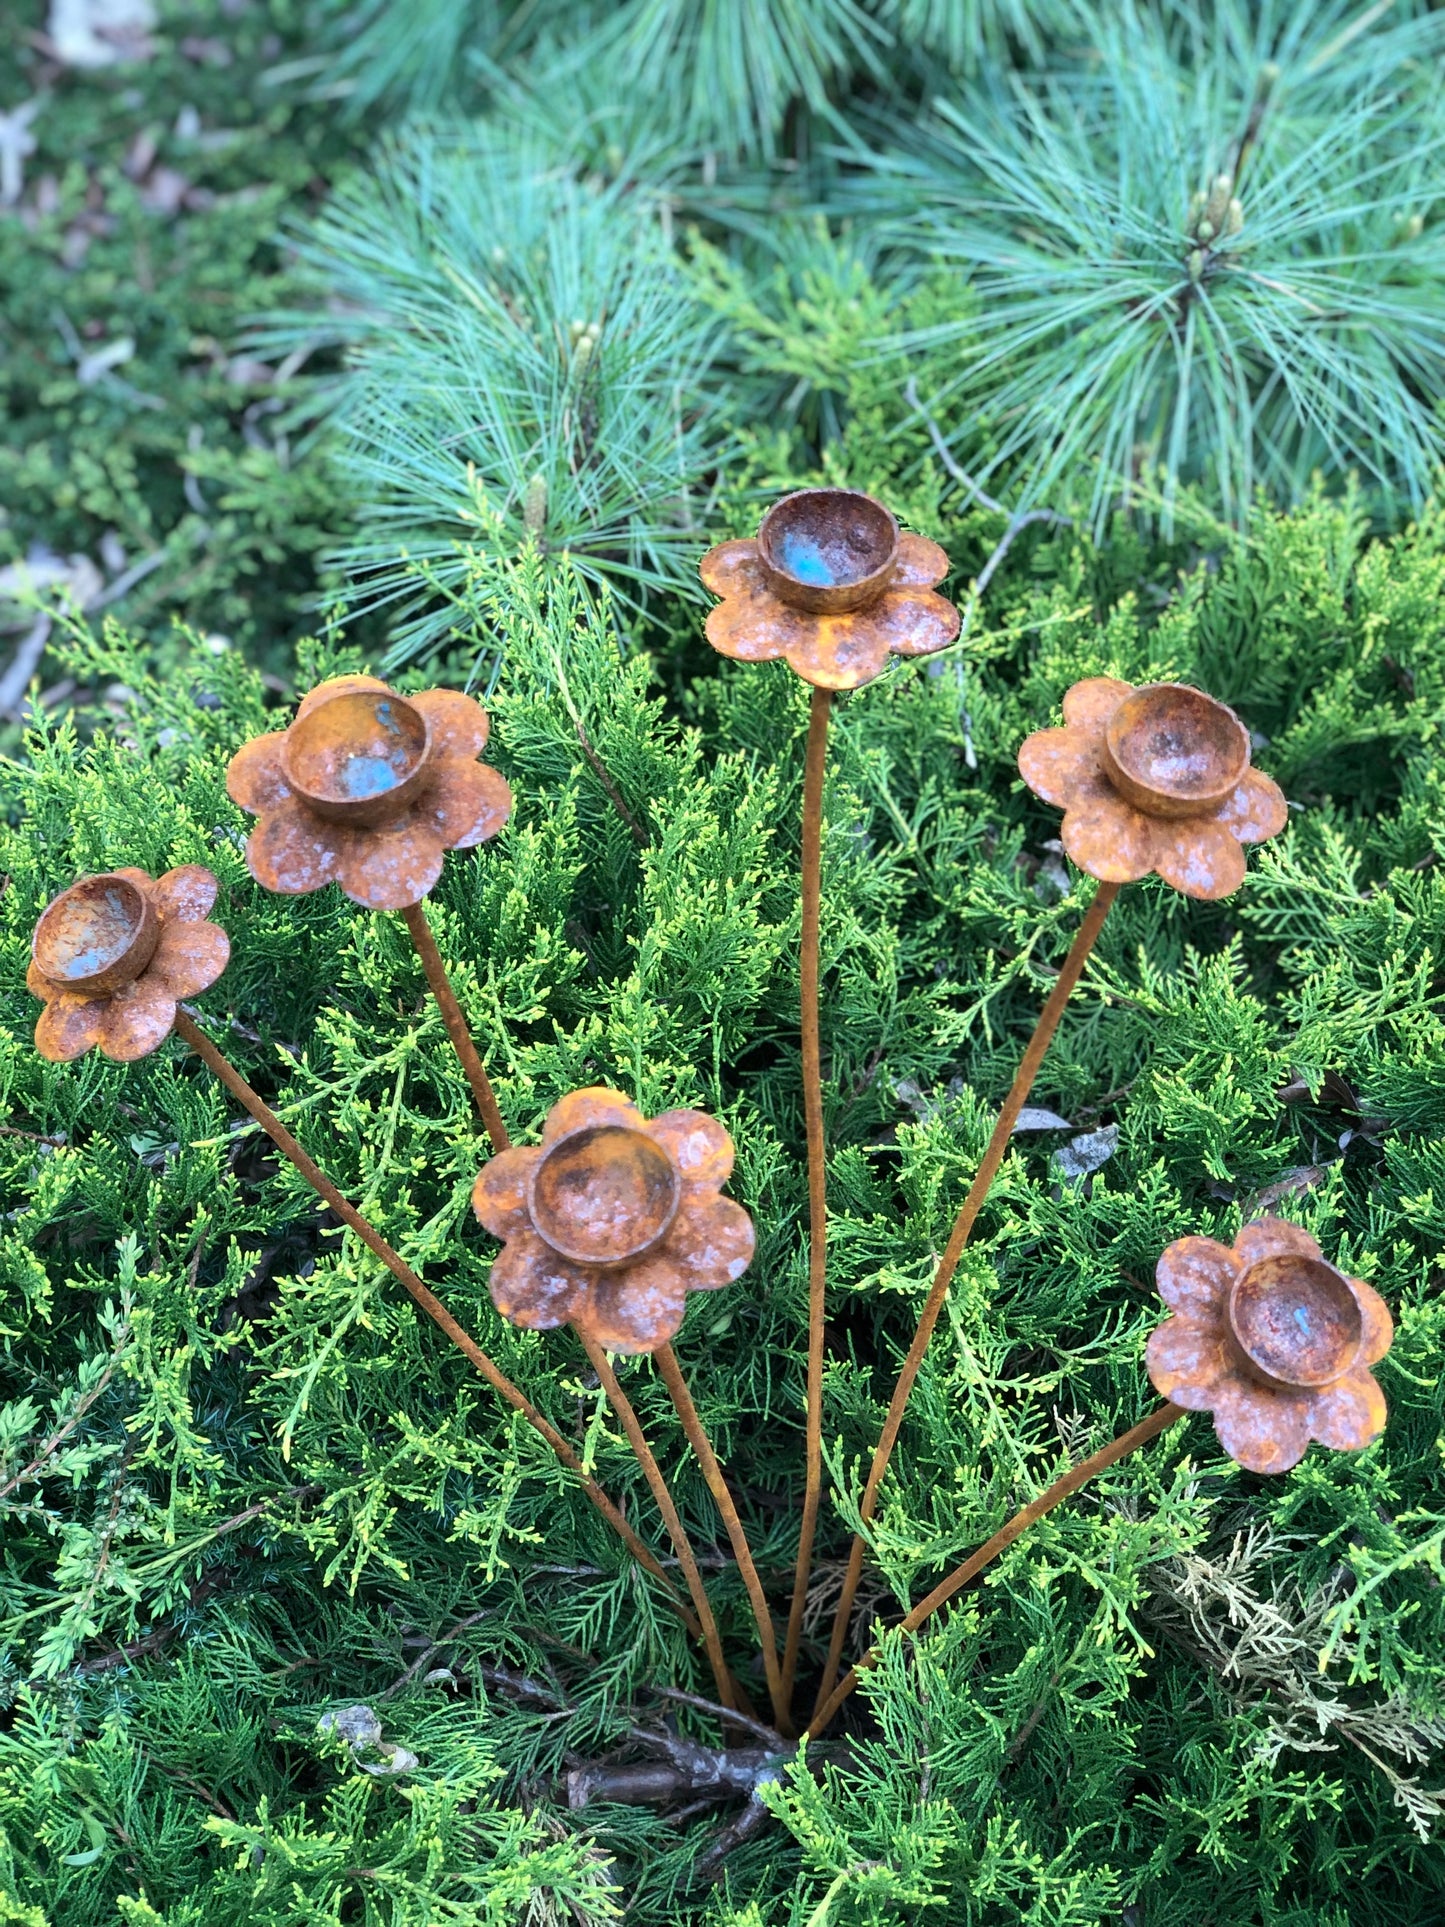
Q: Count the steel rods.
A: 6